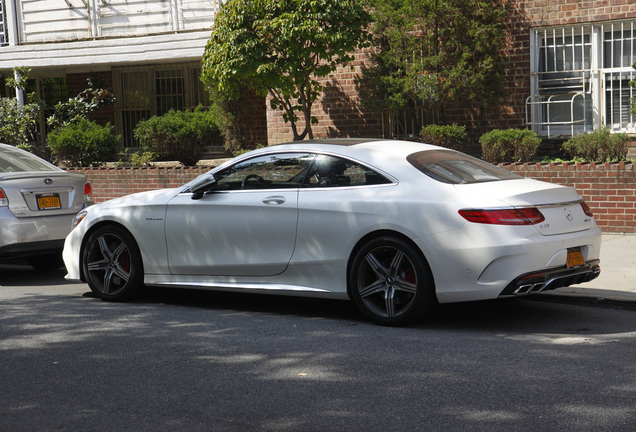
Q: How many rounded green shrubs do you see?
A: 5